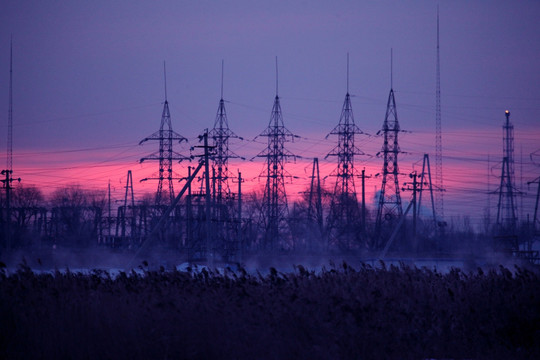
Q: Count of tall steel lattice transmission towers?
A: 5